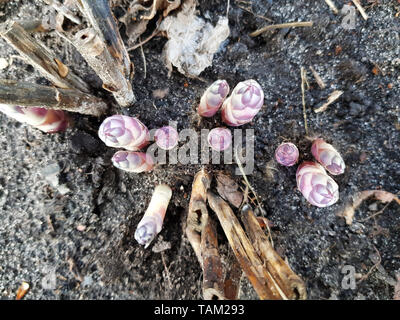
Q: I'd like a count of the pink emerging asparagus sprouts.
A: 11